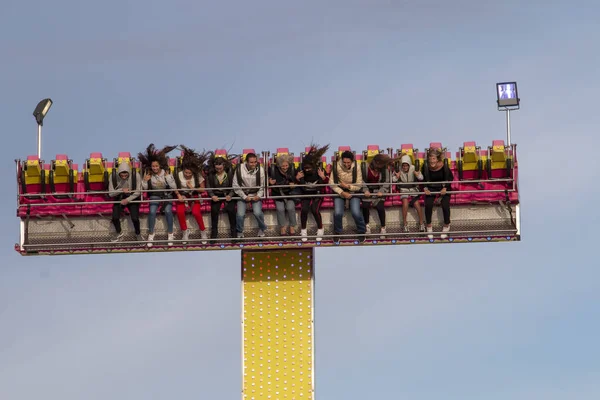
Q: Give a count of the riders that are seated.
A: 11